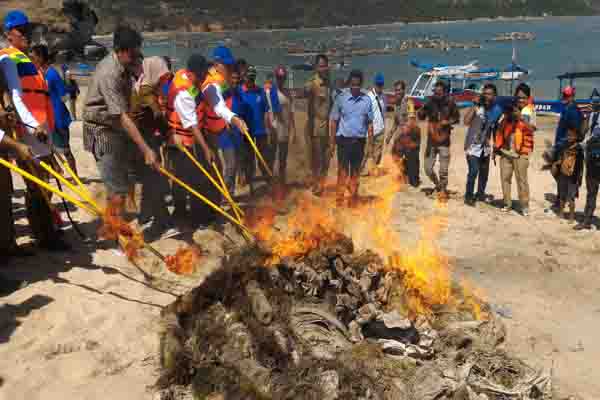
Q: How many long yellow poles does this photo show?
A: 7